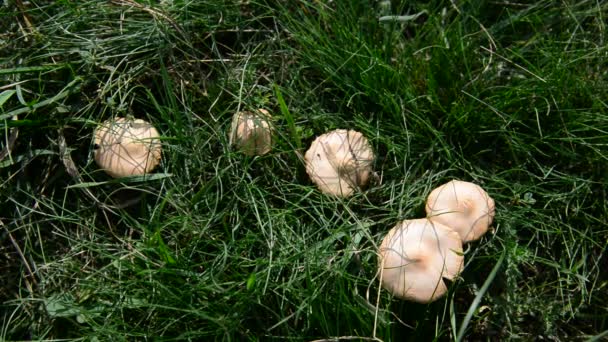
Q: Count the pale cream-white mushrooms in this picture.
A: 5